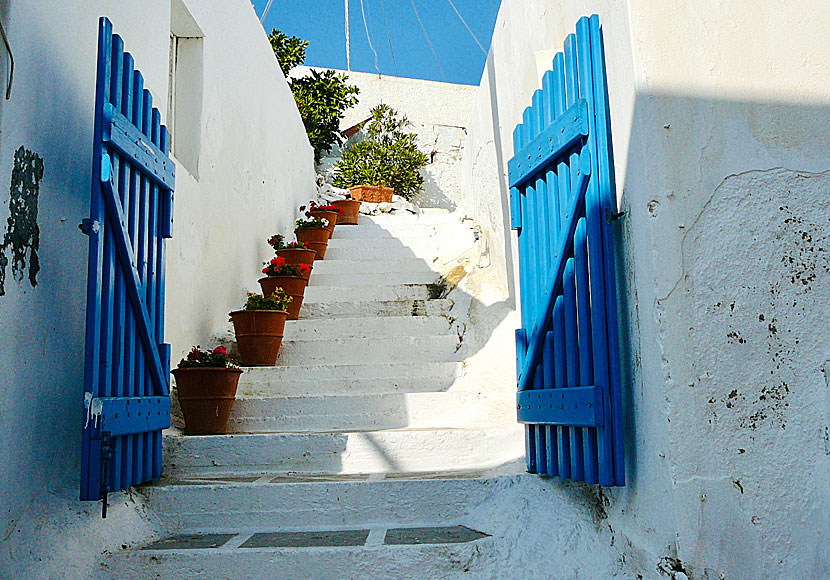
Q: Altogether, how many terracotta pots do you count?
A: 8